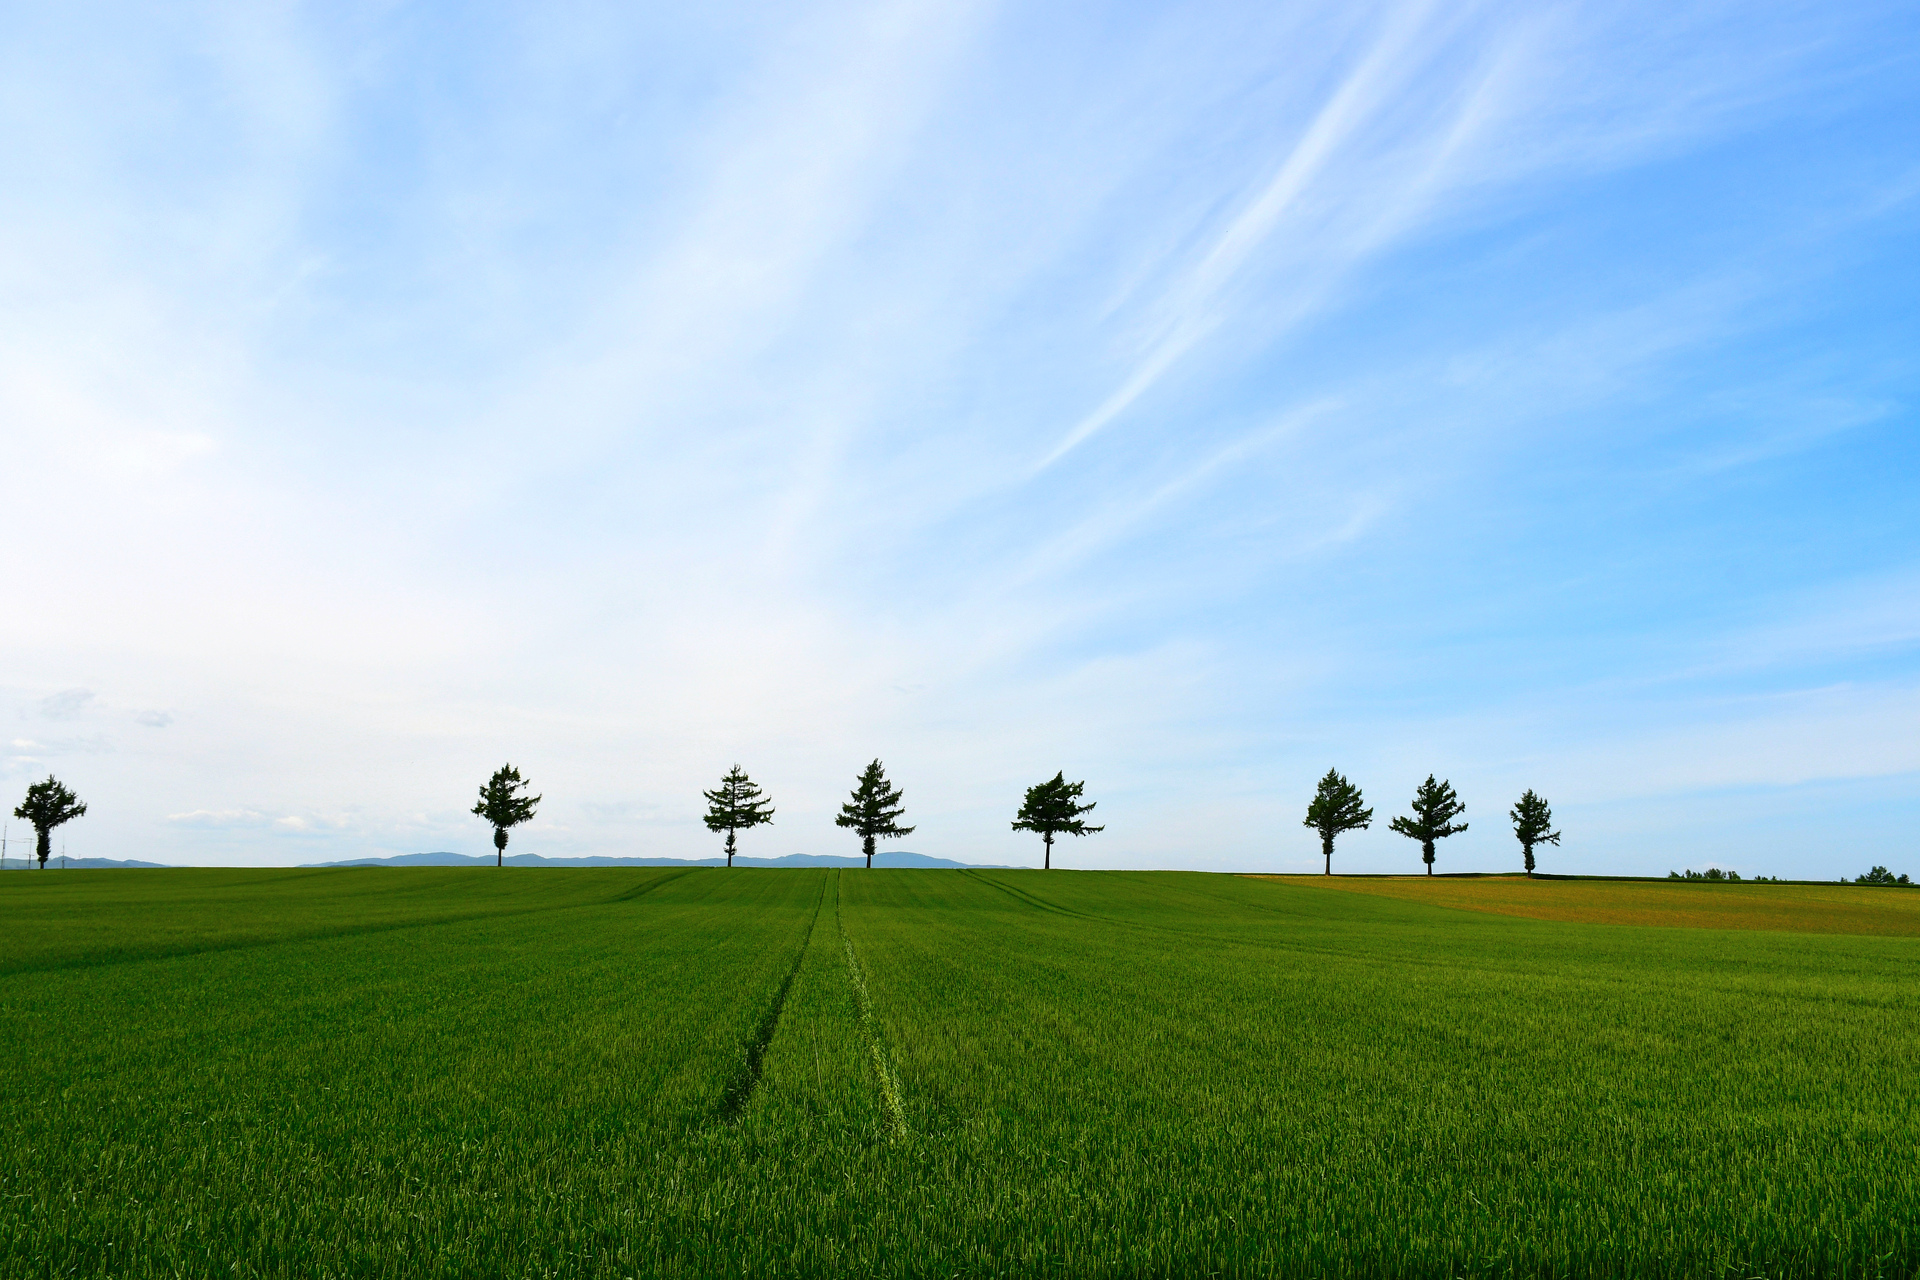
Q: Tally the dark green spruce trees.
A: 8